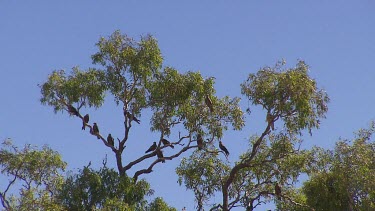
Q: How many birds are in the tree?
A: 13